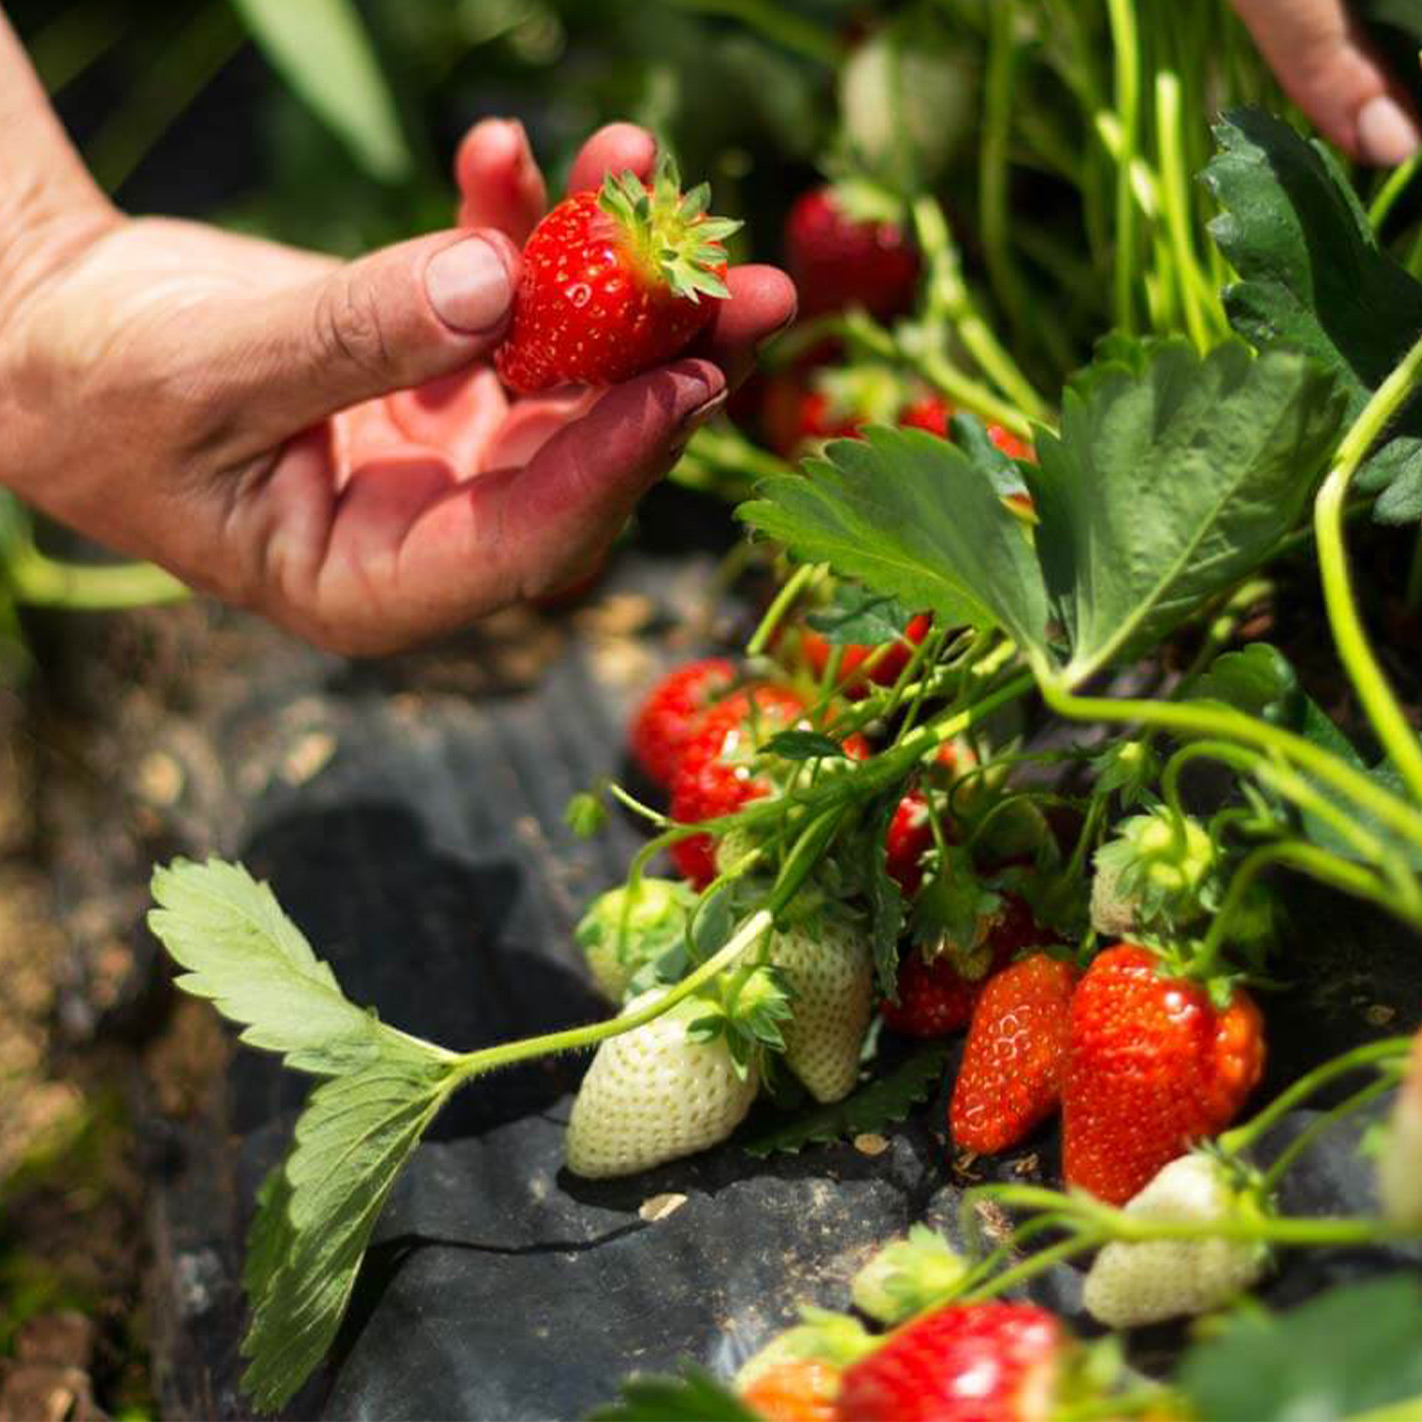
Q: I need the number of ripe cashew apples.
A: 0